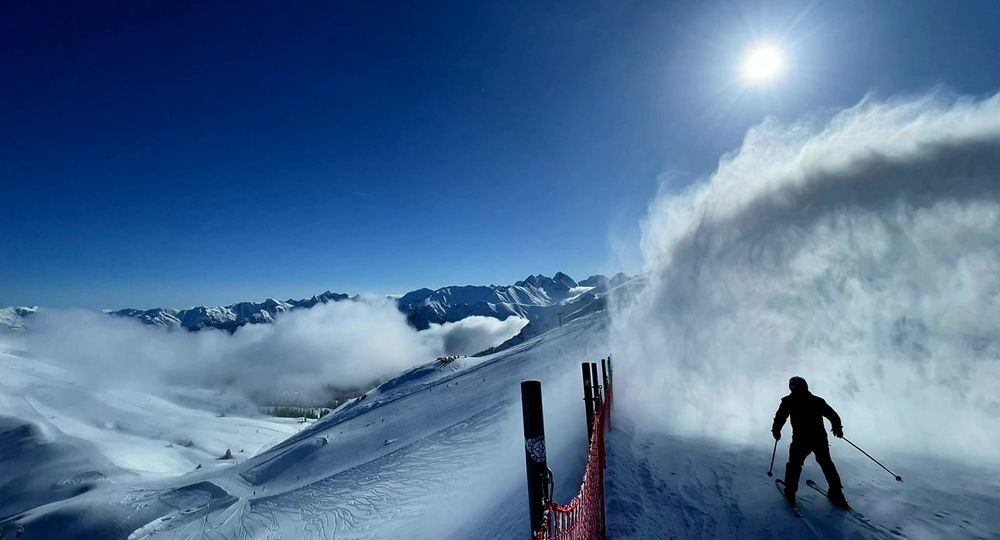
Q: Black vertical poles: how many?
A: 5